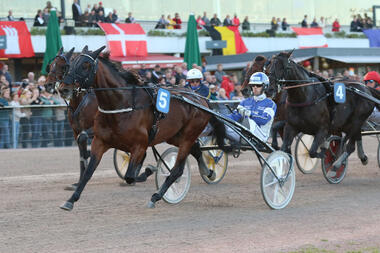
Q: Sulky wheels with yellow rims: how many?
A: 3